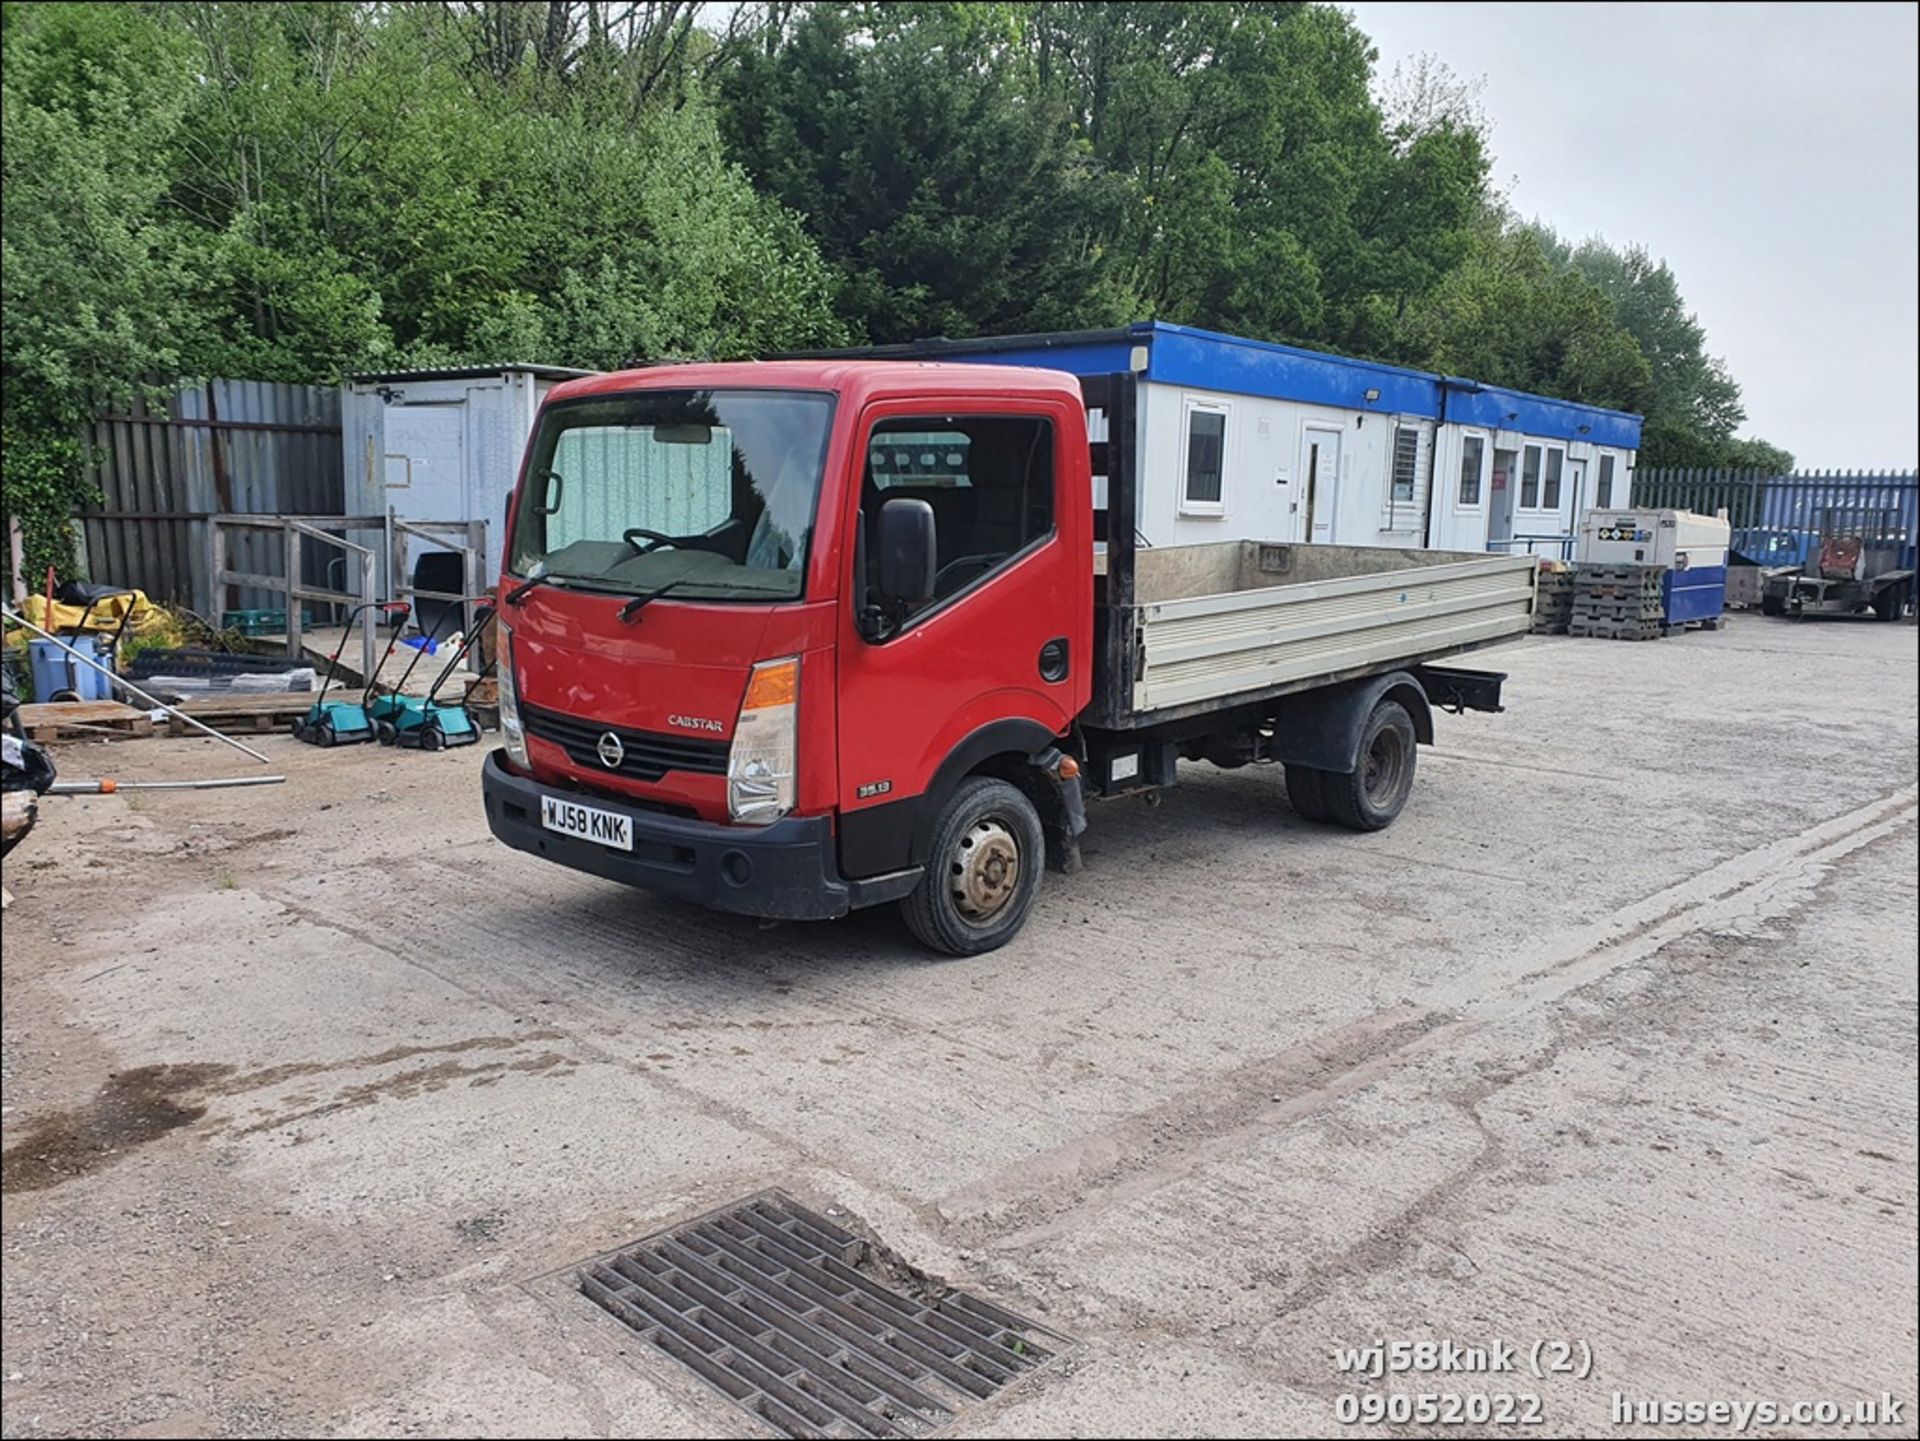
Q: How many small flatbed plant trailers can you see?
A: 1